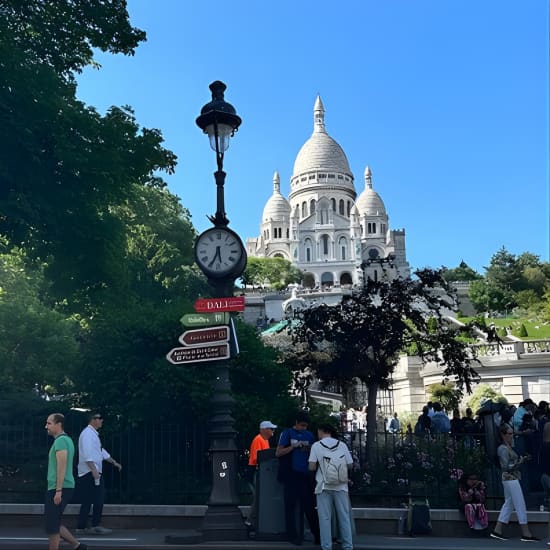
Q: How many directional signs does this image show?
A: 4